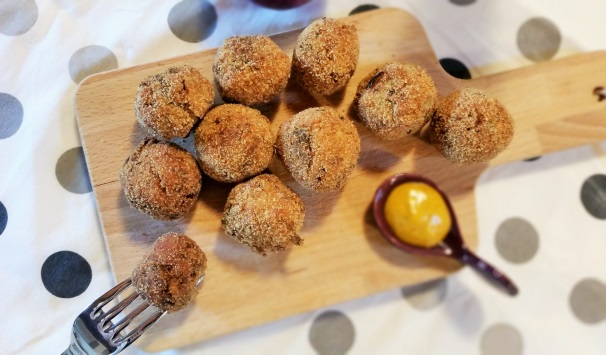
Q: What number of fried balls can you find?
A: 10